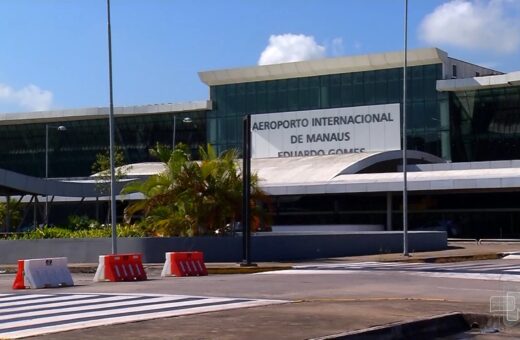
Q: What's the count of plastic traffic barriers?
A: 3